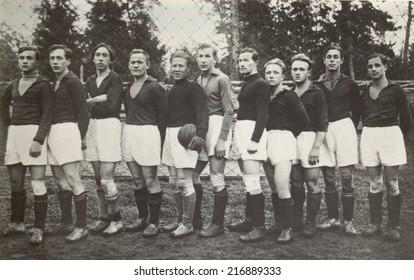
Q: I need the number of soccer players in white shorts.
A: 11